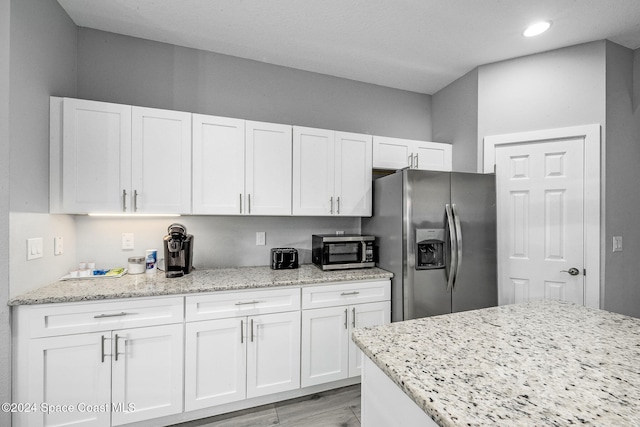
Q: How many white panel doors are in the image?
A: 1